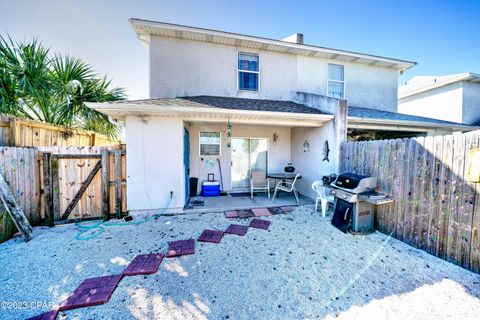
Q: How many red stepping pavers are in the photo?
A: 7